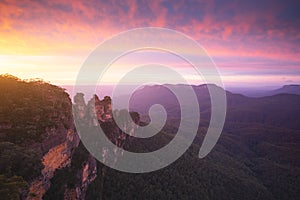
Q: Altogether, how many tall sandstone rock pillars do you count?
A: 3